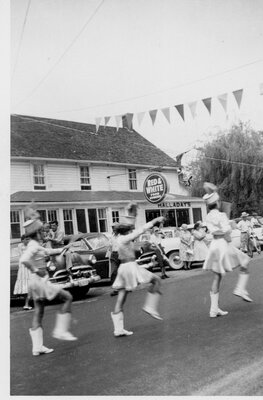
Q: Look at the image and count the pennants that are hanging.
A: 12